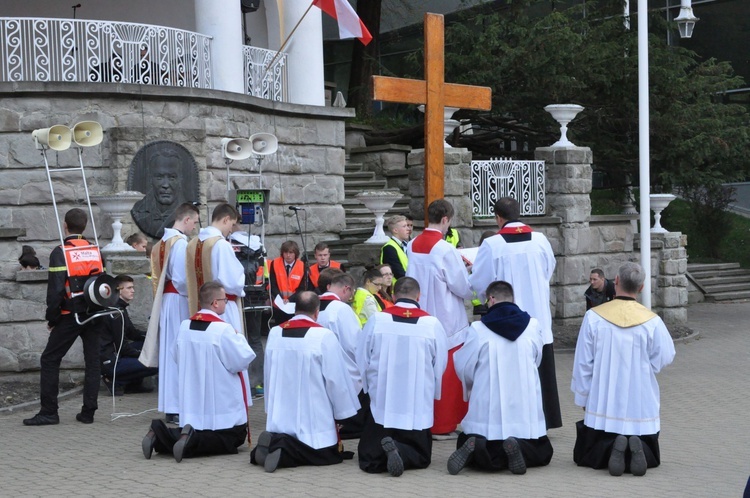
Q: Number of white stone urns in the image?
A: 5